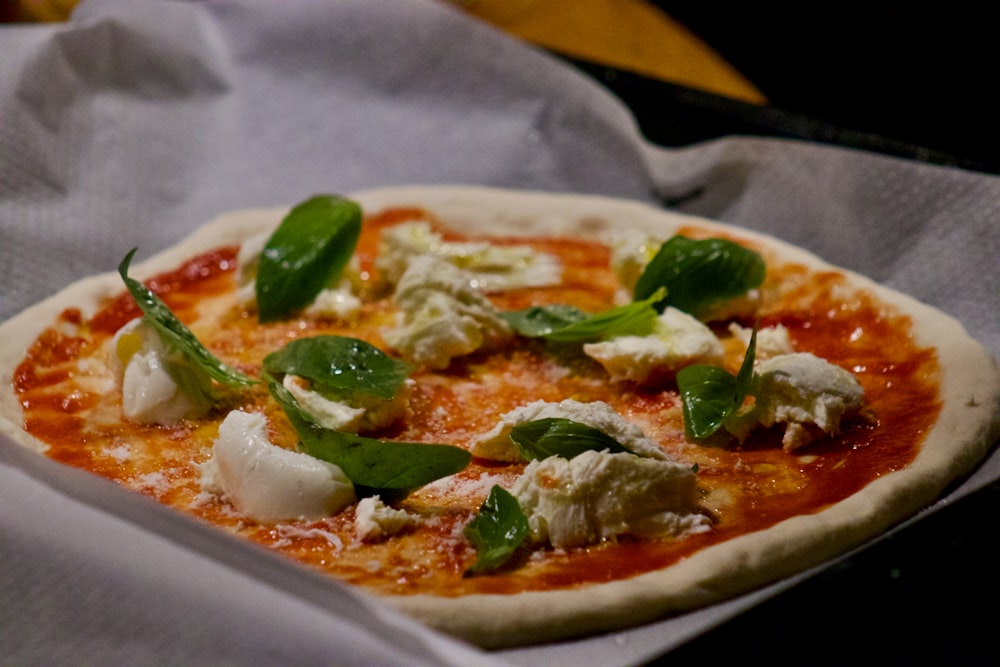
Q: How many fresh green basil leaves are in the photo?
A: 9